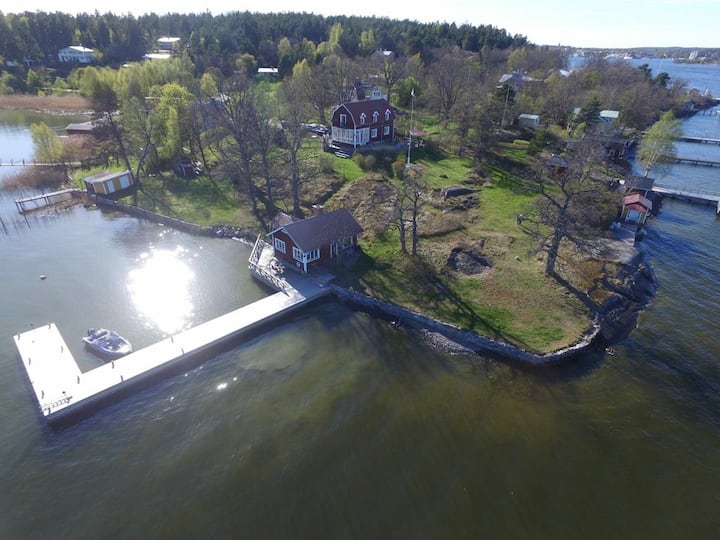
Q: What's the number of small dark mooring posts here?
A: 11